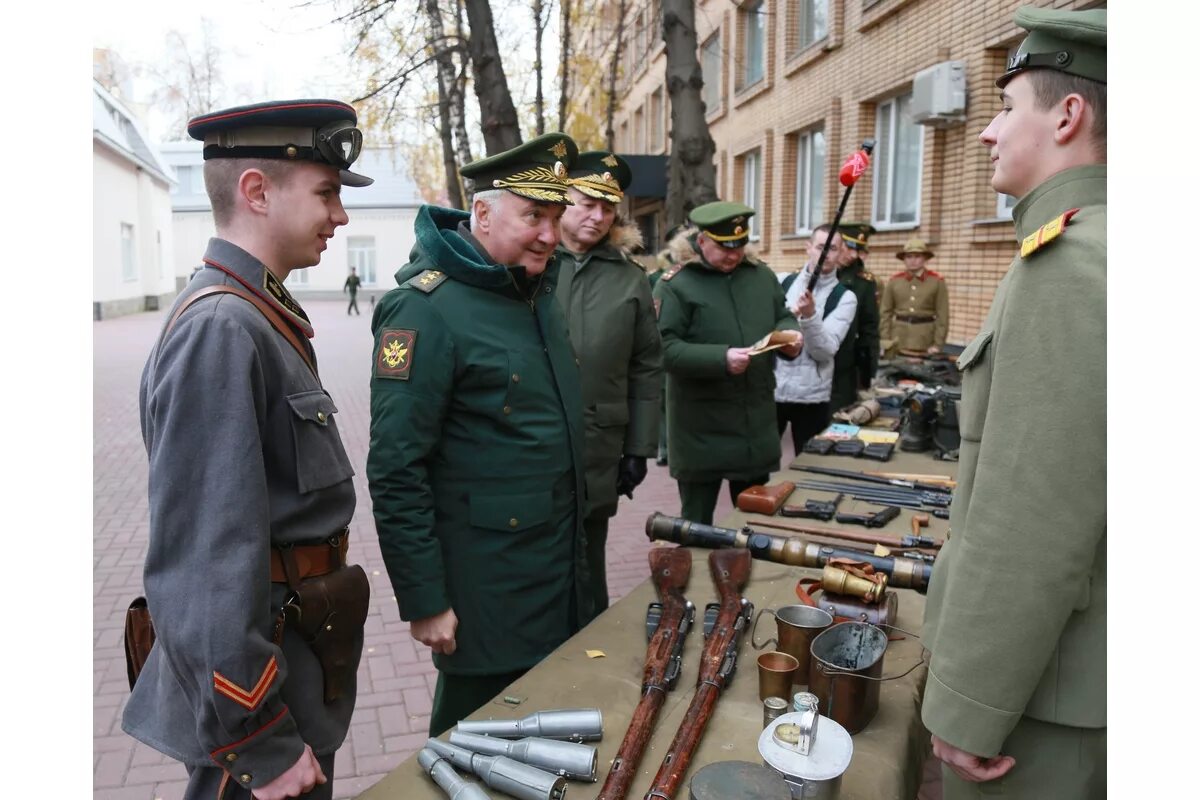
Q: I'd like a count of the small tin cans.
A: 2